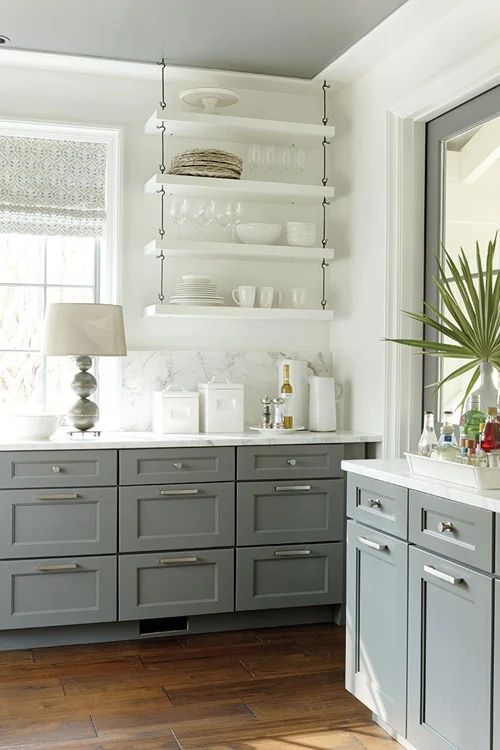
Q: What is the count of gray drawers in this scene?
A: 11